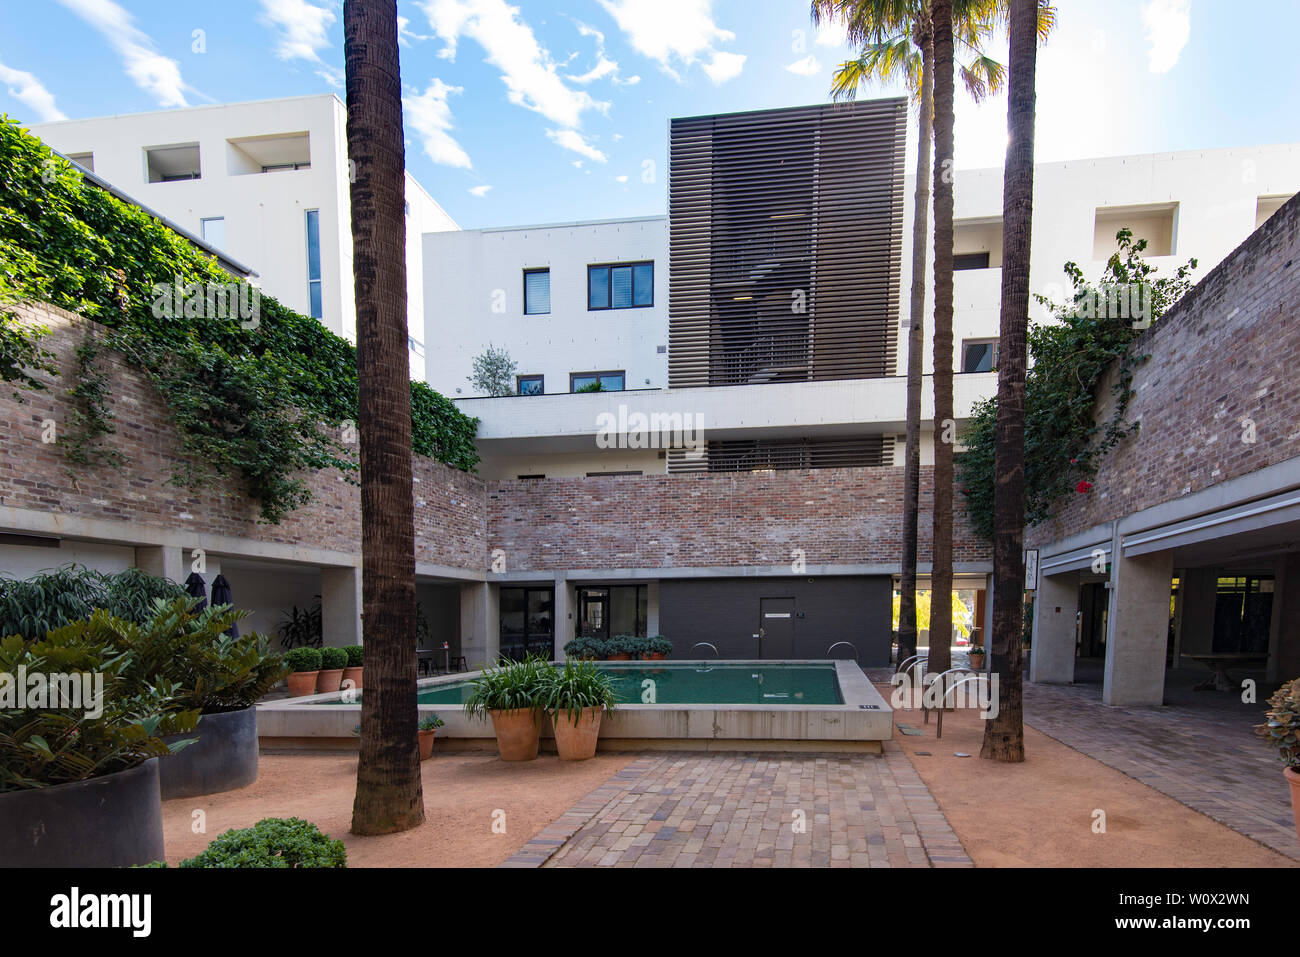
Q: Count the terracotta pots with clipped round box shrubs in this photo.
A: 3